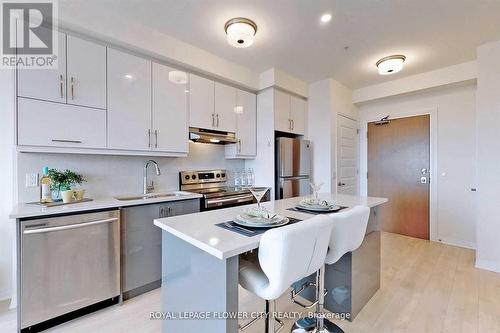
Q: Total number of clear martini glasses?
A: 2